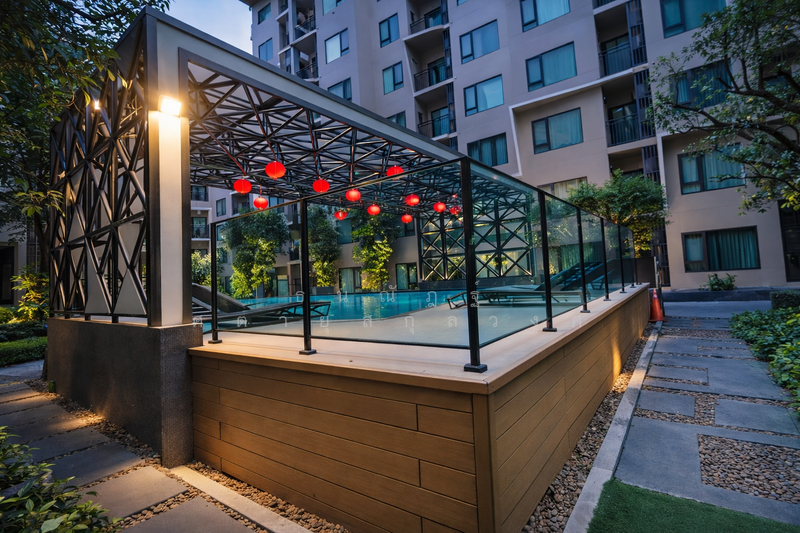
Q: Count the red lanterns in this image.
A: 12